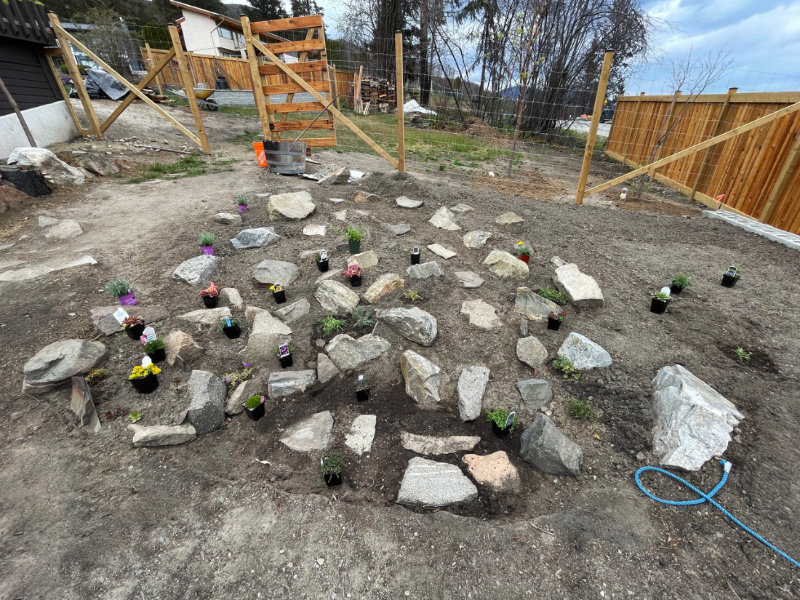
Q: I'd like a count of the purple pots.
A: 3